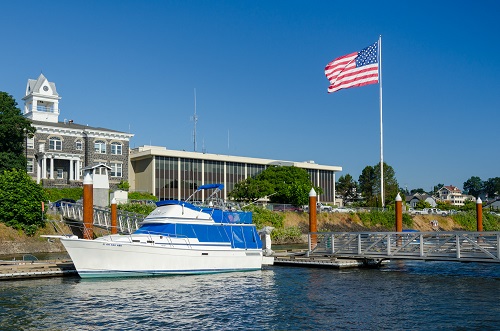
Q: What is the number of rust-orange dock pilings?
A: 5